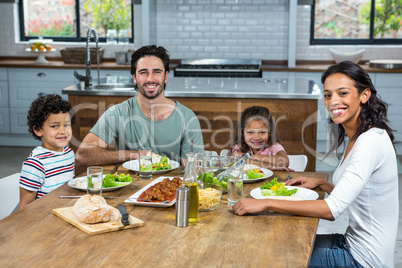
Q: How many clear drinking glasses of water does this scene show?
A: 3